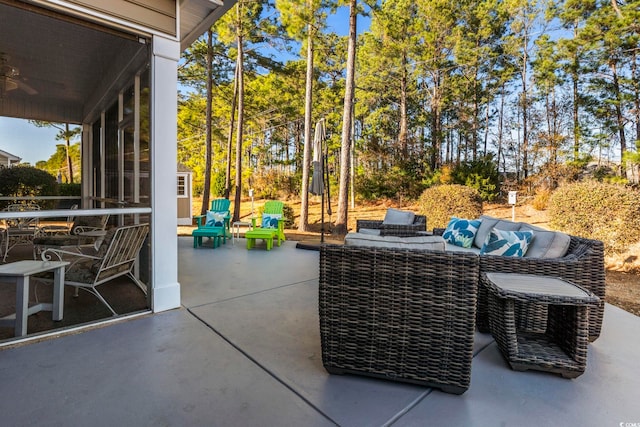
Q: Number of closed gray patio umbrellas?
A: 1